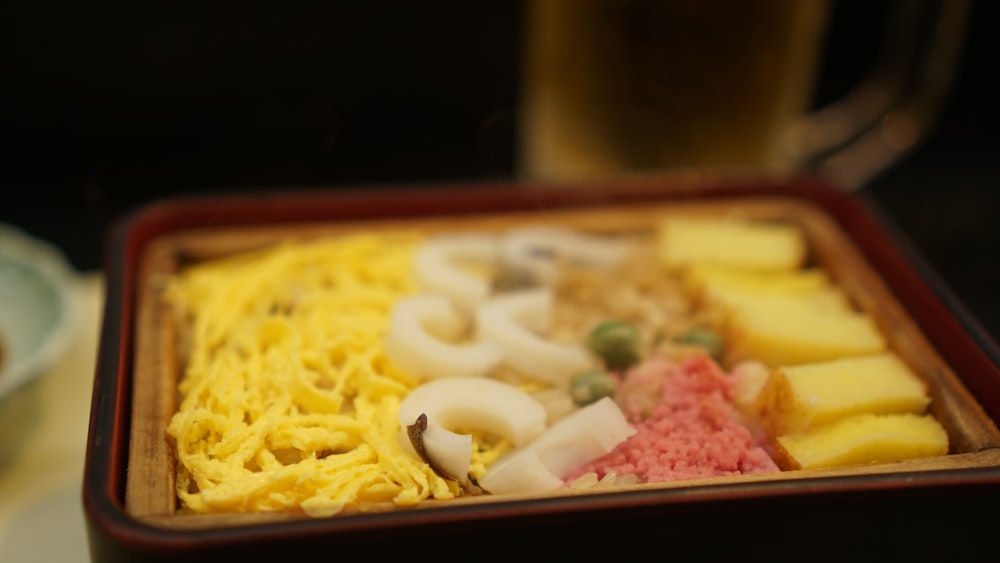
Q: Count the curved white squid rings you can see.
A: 5